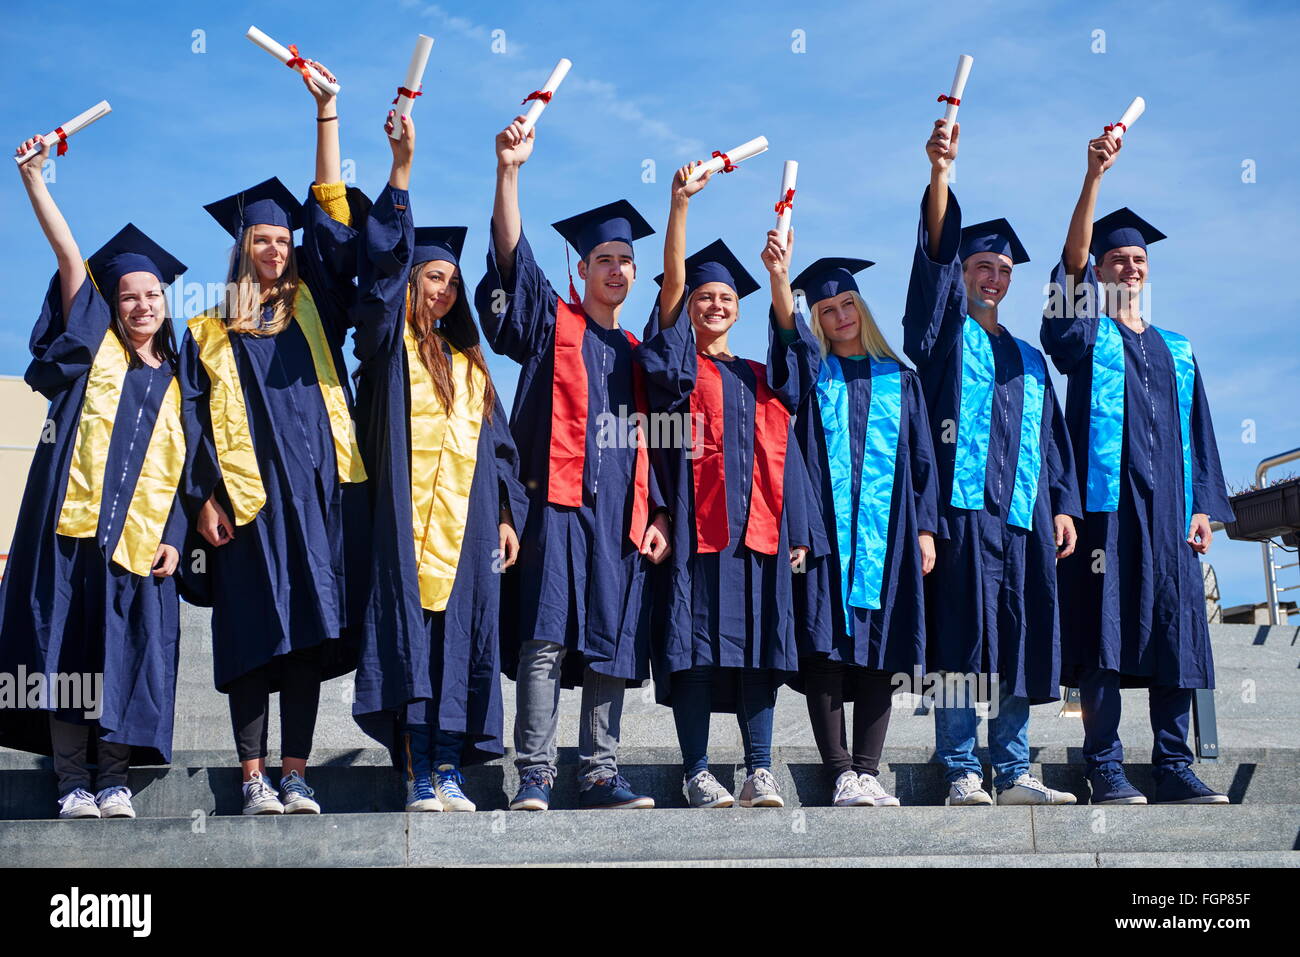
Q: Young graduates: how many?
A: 8